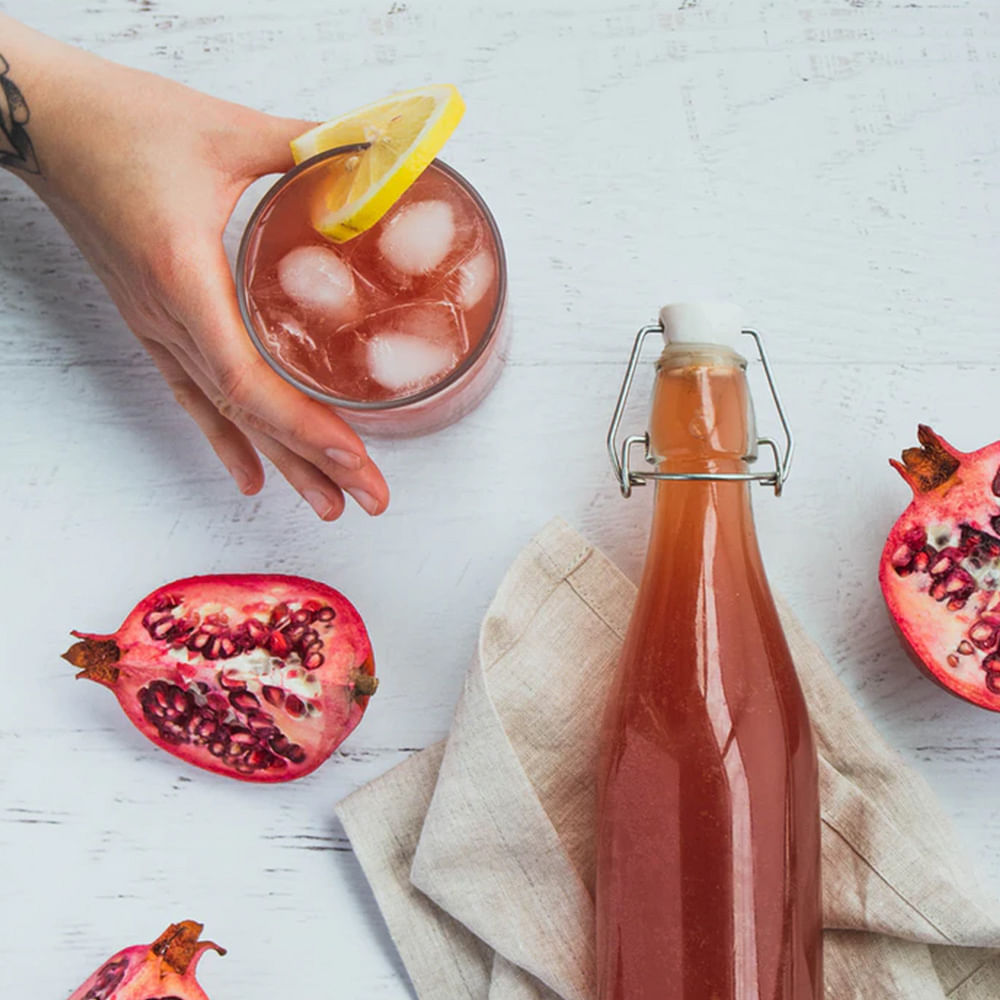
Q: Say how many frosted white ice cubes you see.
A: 4